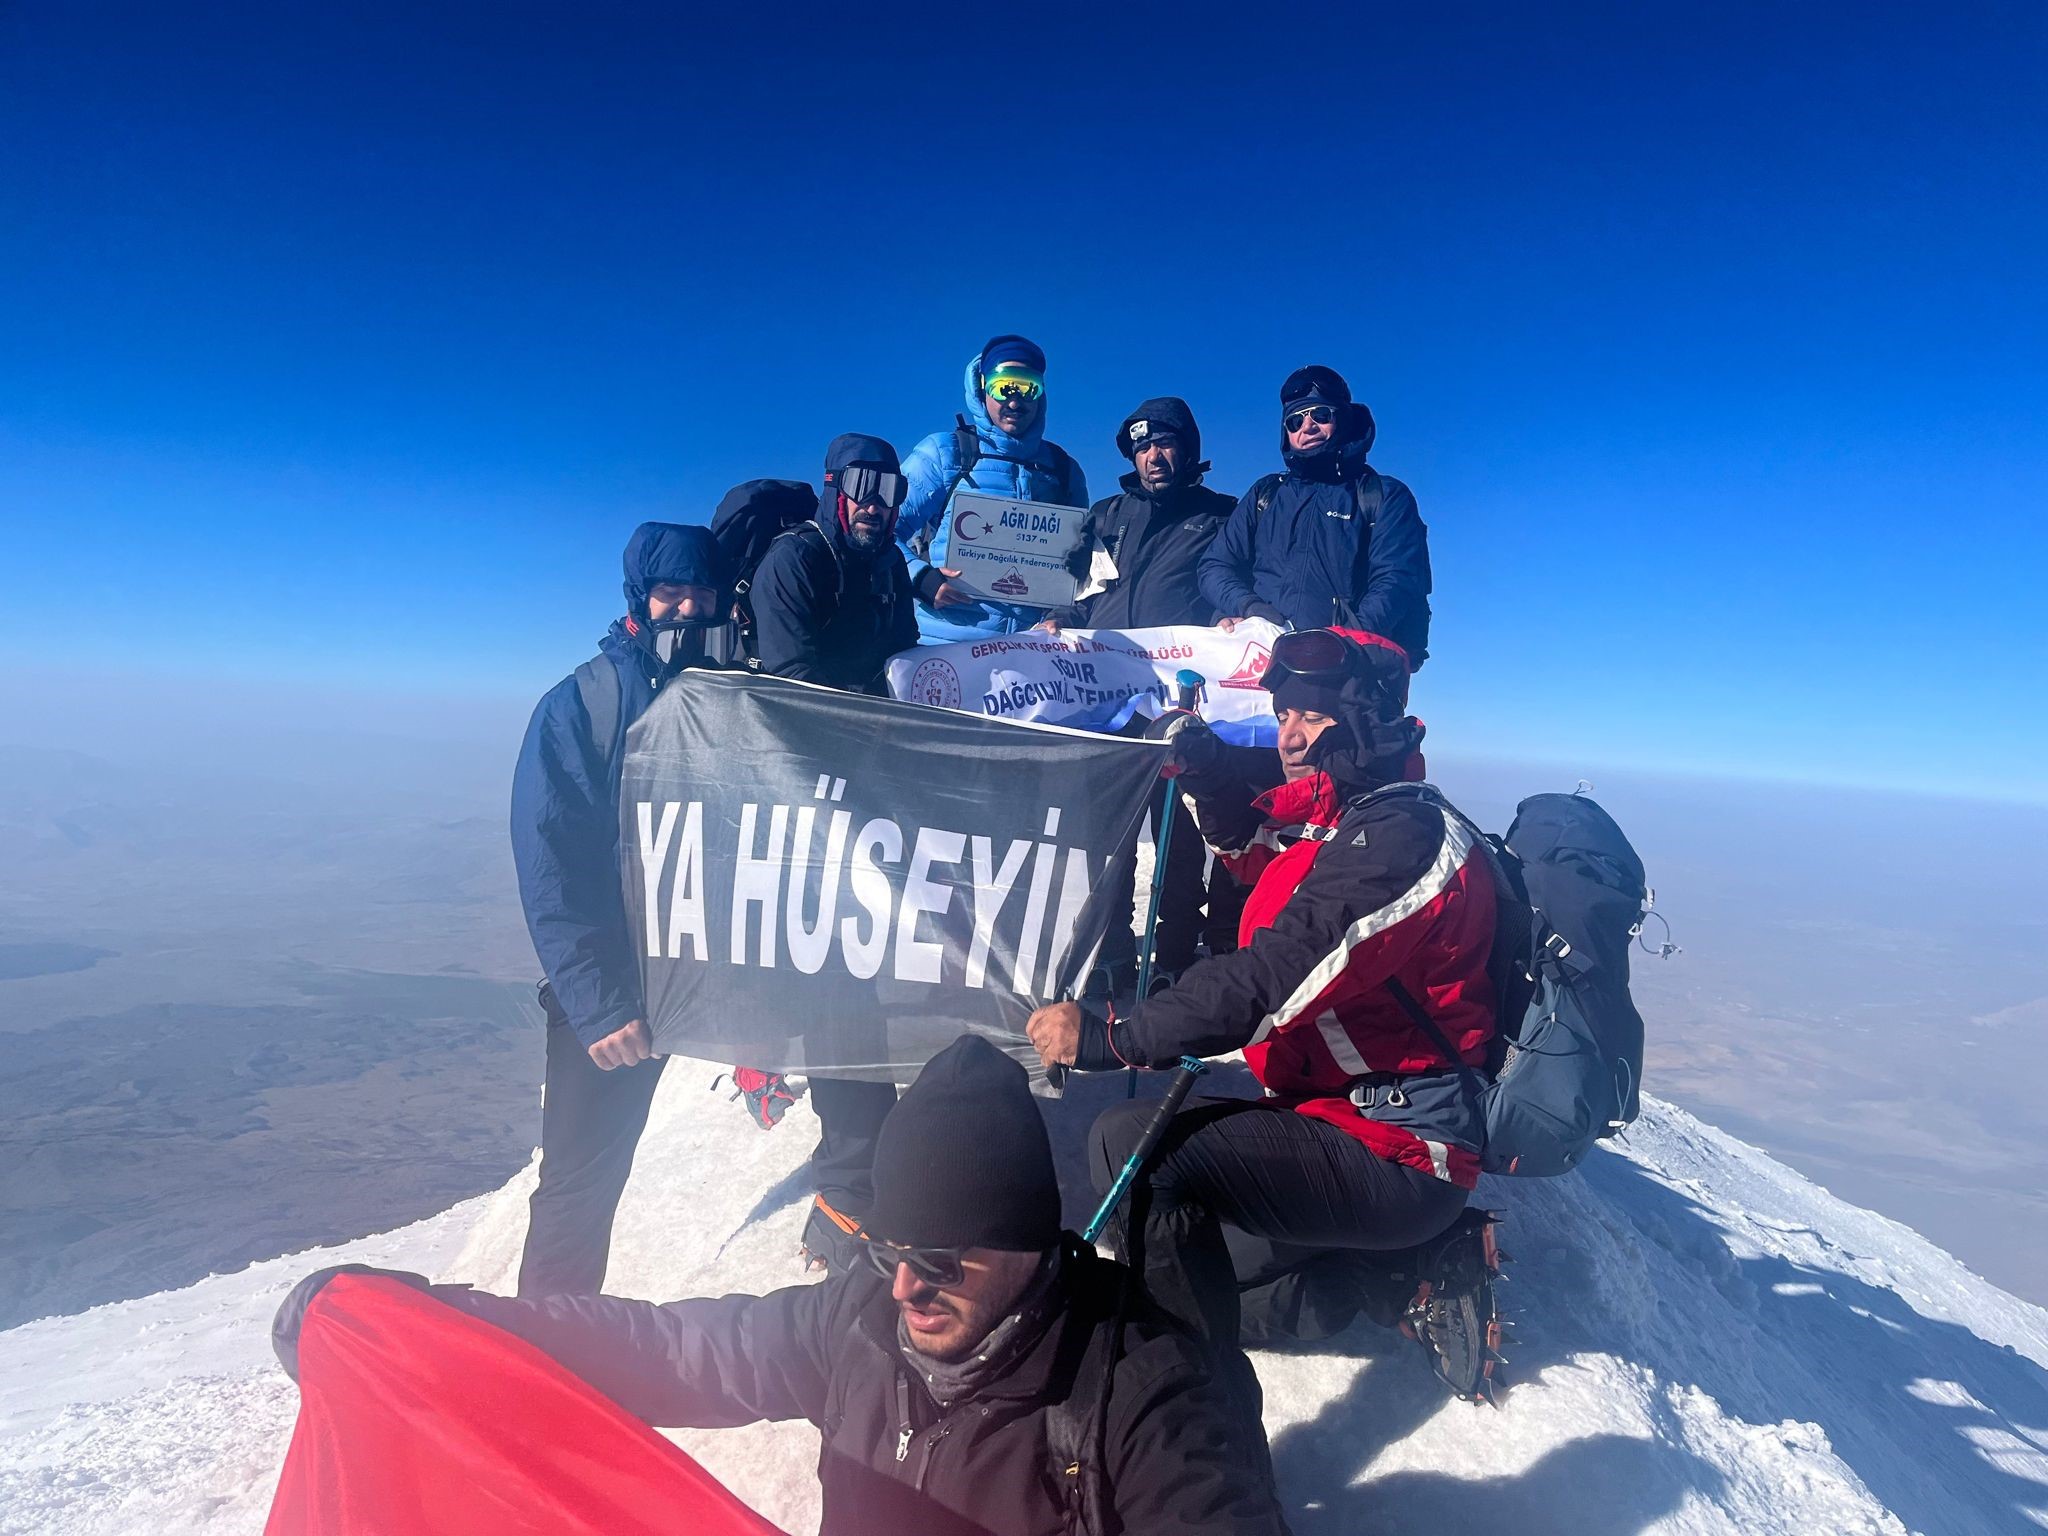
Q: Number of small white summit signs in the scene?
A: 1